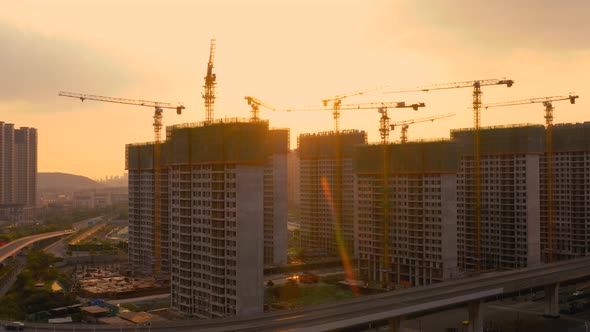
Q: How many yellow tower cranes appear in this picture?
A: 8